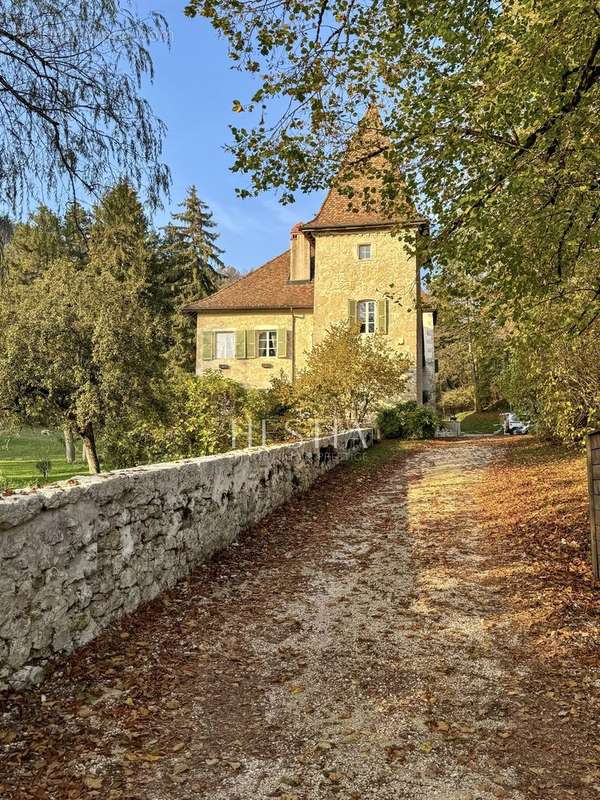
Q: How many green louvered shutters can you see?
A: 6